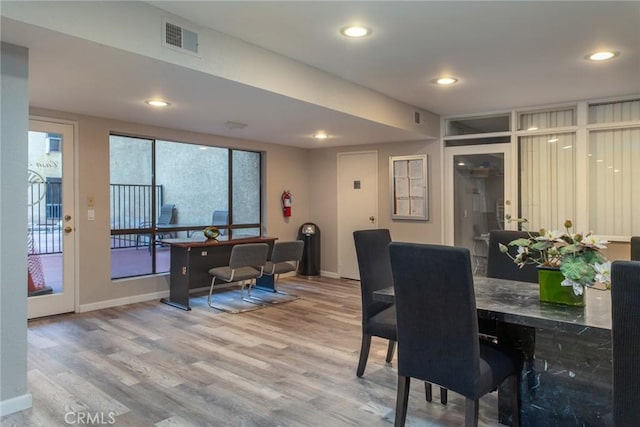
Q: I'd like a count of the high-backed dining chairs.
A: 5